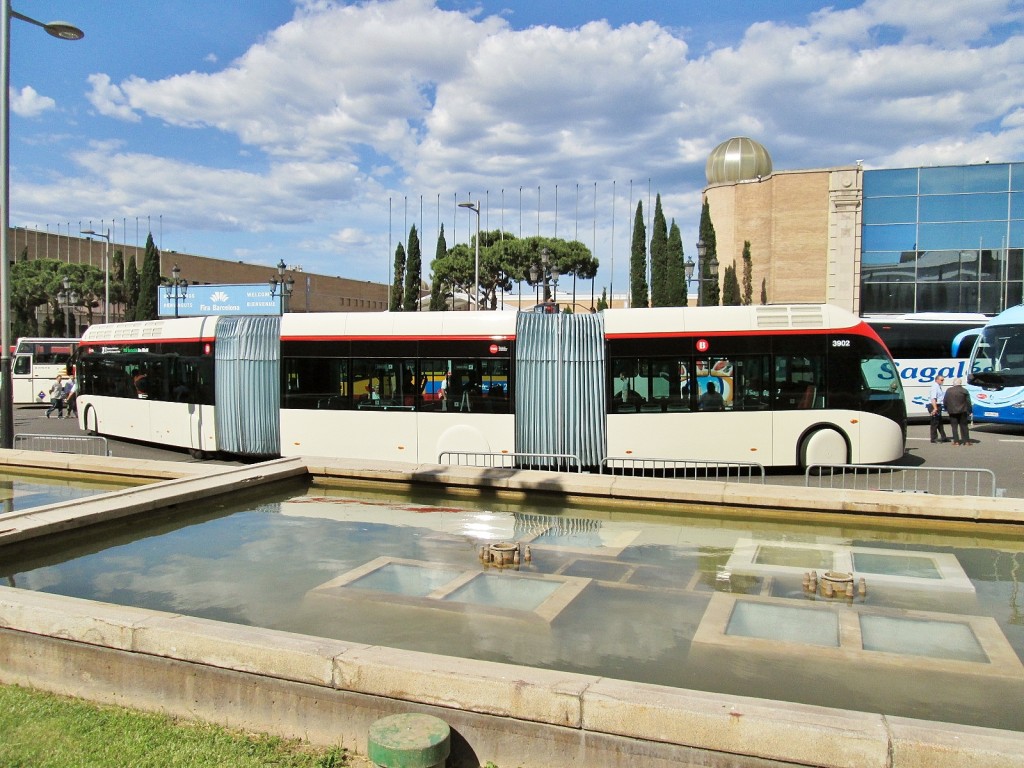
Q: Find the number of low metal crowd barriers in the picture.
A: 4